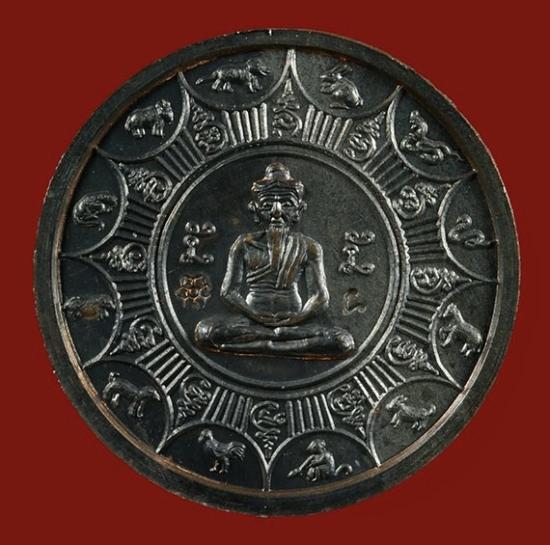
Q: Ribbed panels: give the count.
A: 12